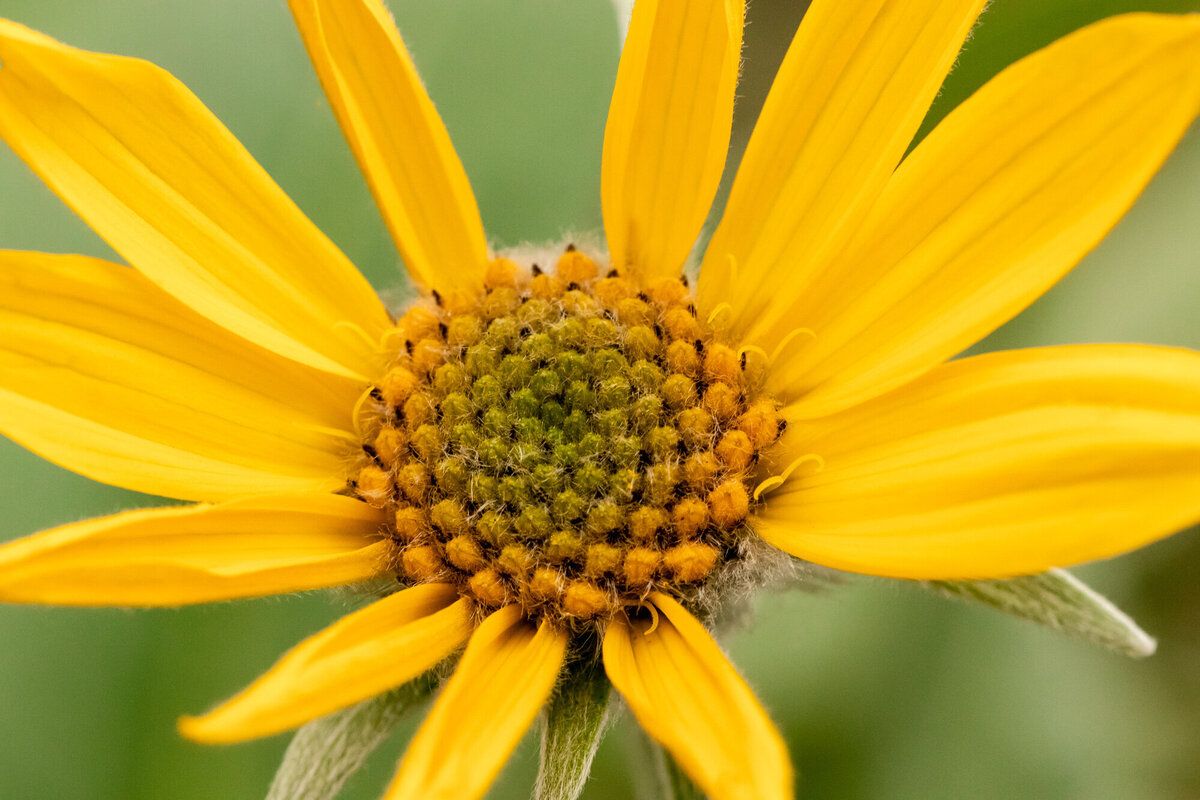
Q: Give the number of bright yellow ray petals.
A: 11